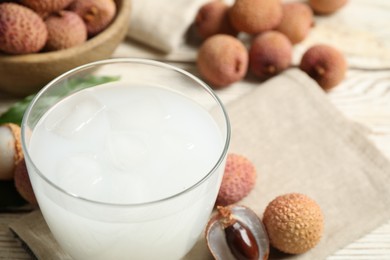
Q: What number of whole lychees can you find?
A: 14